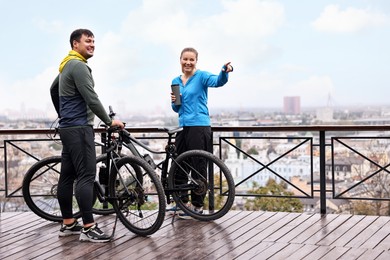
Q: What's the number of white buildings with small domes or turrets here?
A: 1